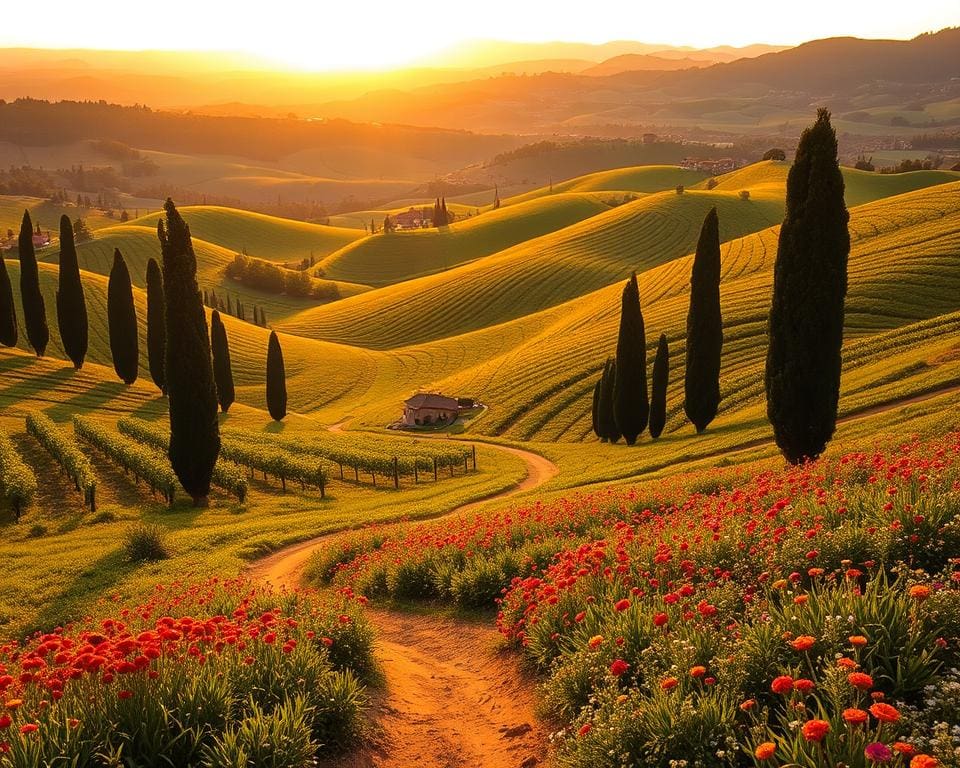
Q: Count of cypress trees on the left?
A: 8